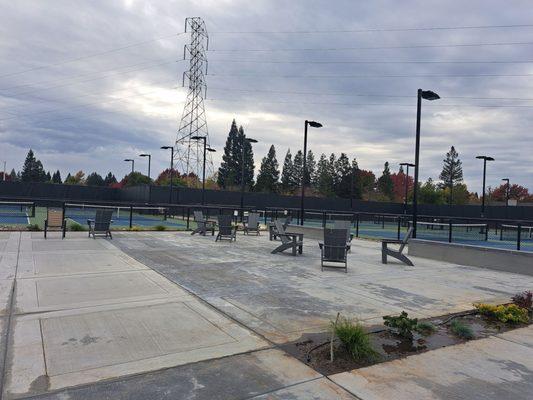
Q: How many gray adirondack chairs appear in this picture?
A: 9